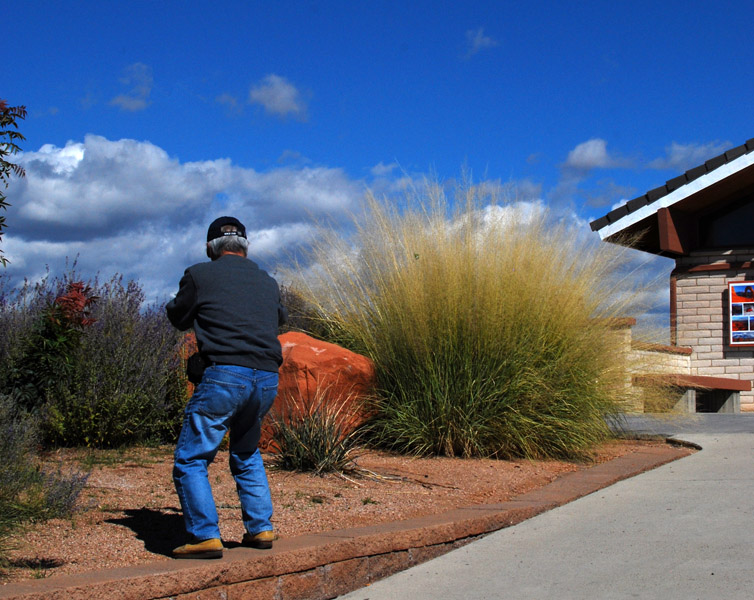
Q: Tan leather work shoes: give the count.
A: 2